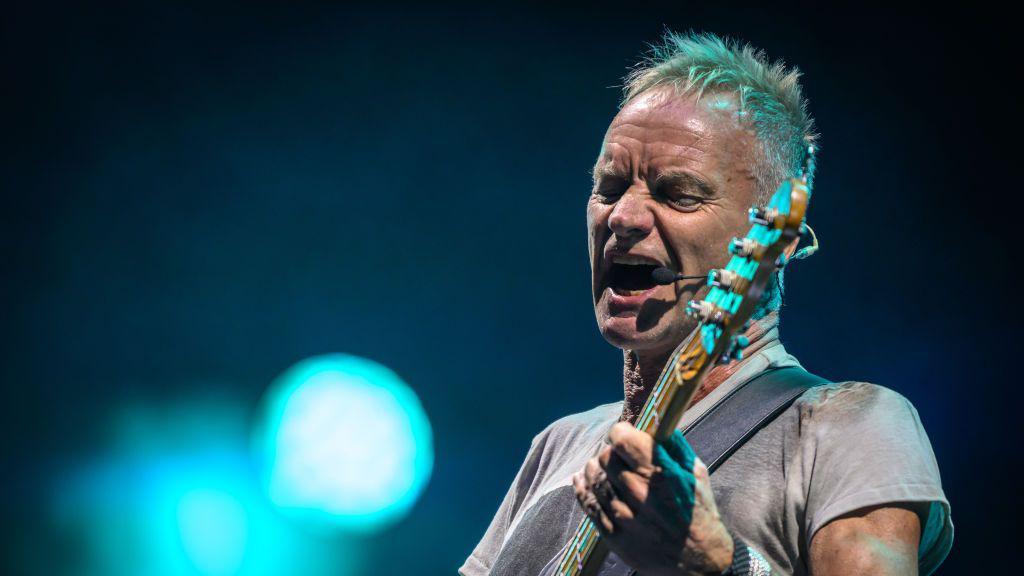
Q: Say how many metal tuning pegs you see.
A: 4